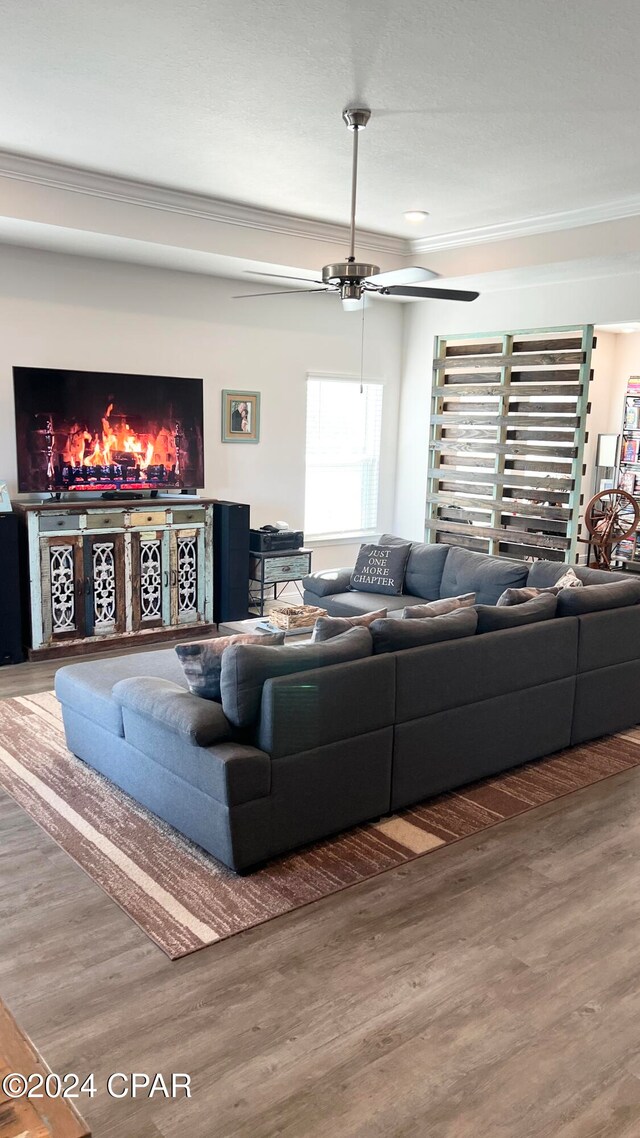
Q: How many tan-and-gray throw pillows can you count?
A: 4